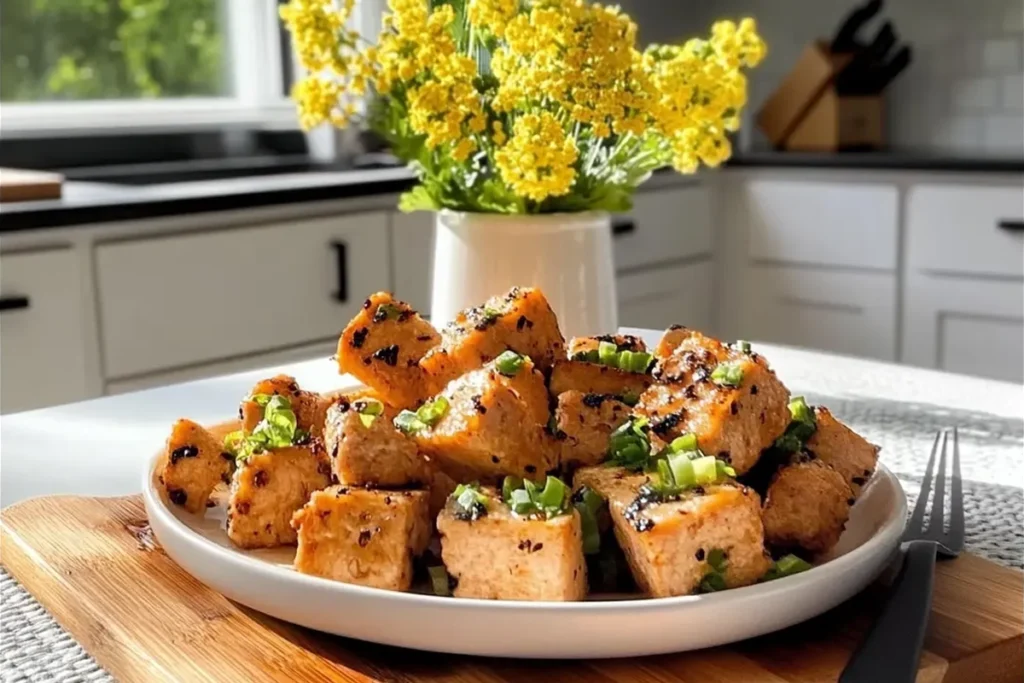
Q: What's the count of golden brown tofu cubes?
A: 15